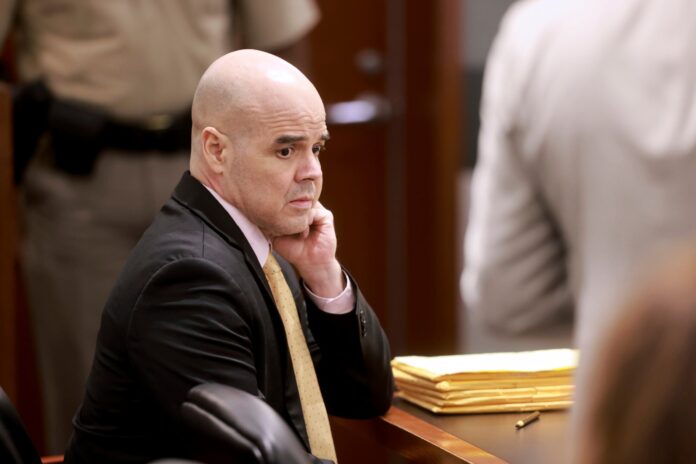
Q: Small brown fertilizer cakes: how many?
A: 0